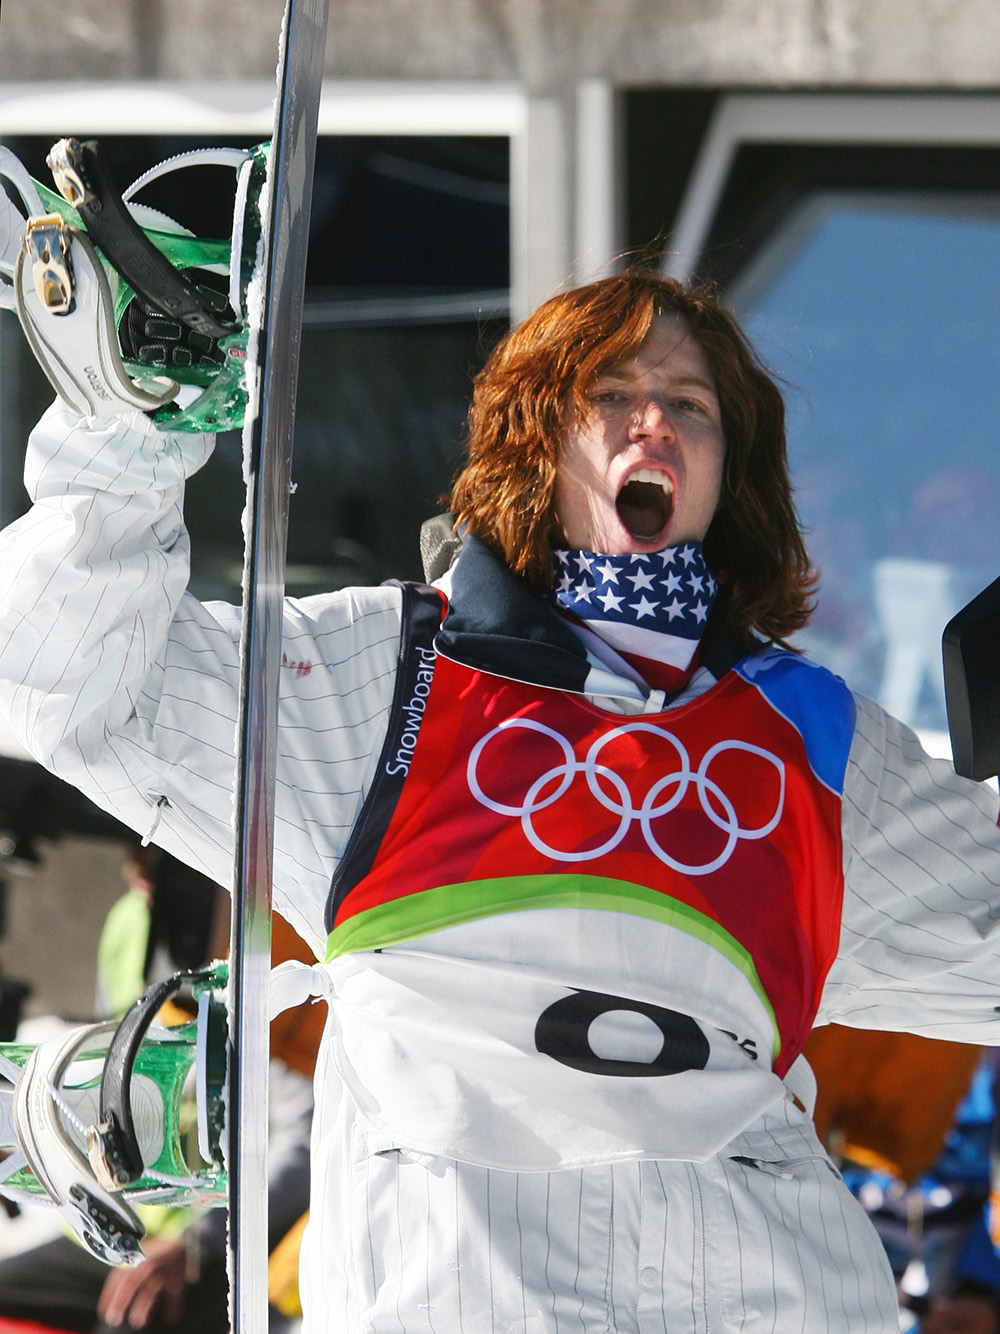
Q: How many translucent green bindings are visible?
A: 2